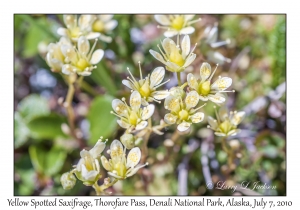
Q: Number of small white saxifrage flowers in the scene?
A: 13